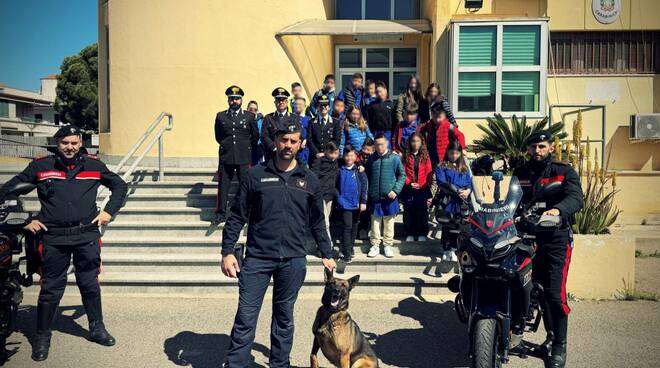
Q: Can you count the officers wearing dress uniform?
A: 3